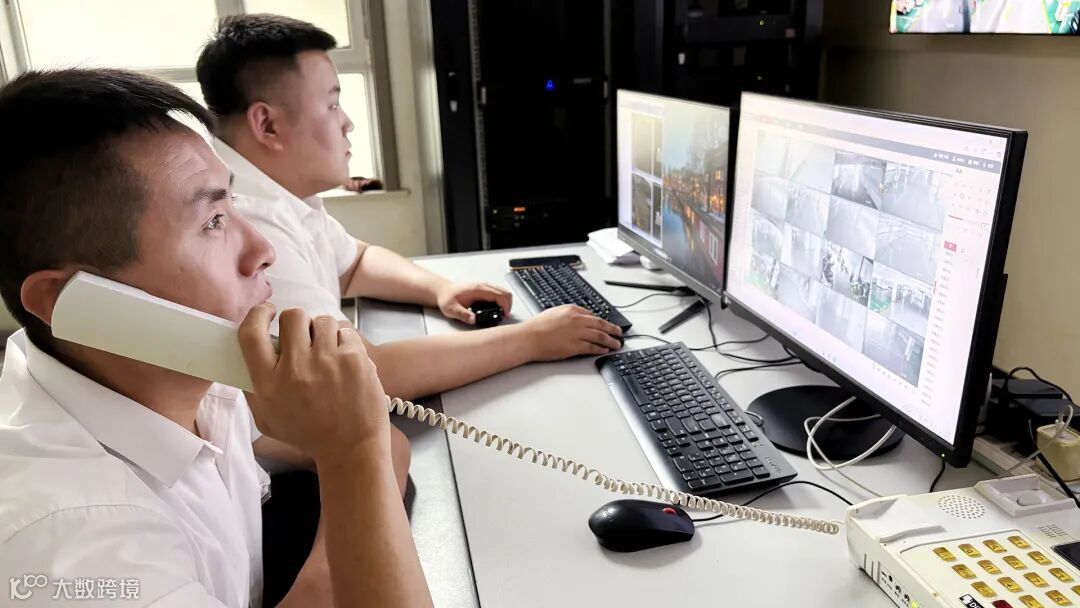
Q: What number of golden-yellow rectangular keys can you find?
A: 15